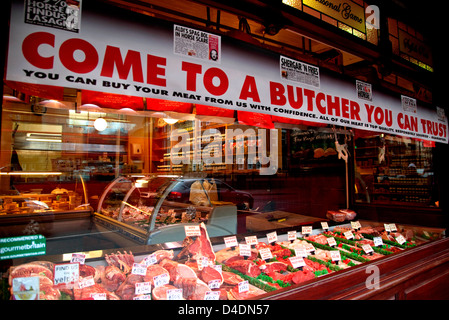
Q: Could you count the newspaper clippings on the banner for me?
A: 6